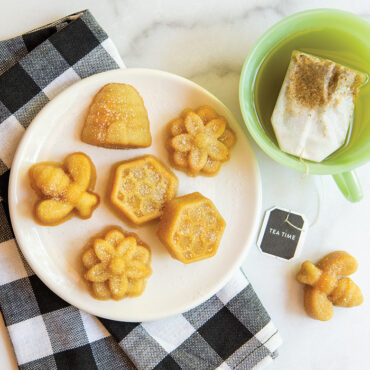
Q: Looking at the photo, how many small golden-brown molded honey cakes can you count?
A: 7